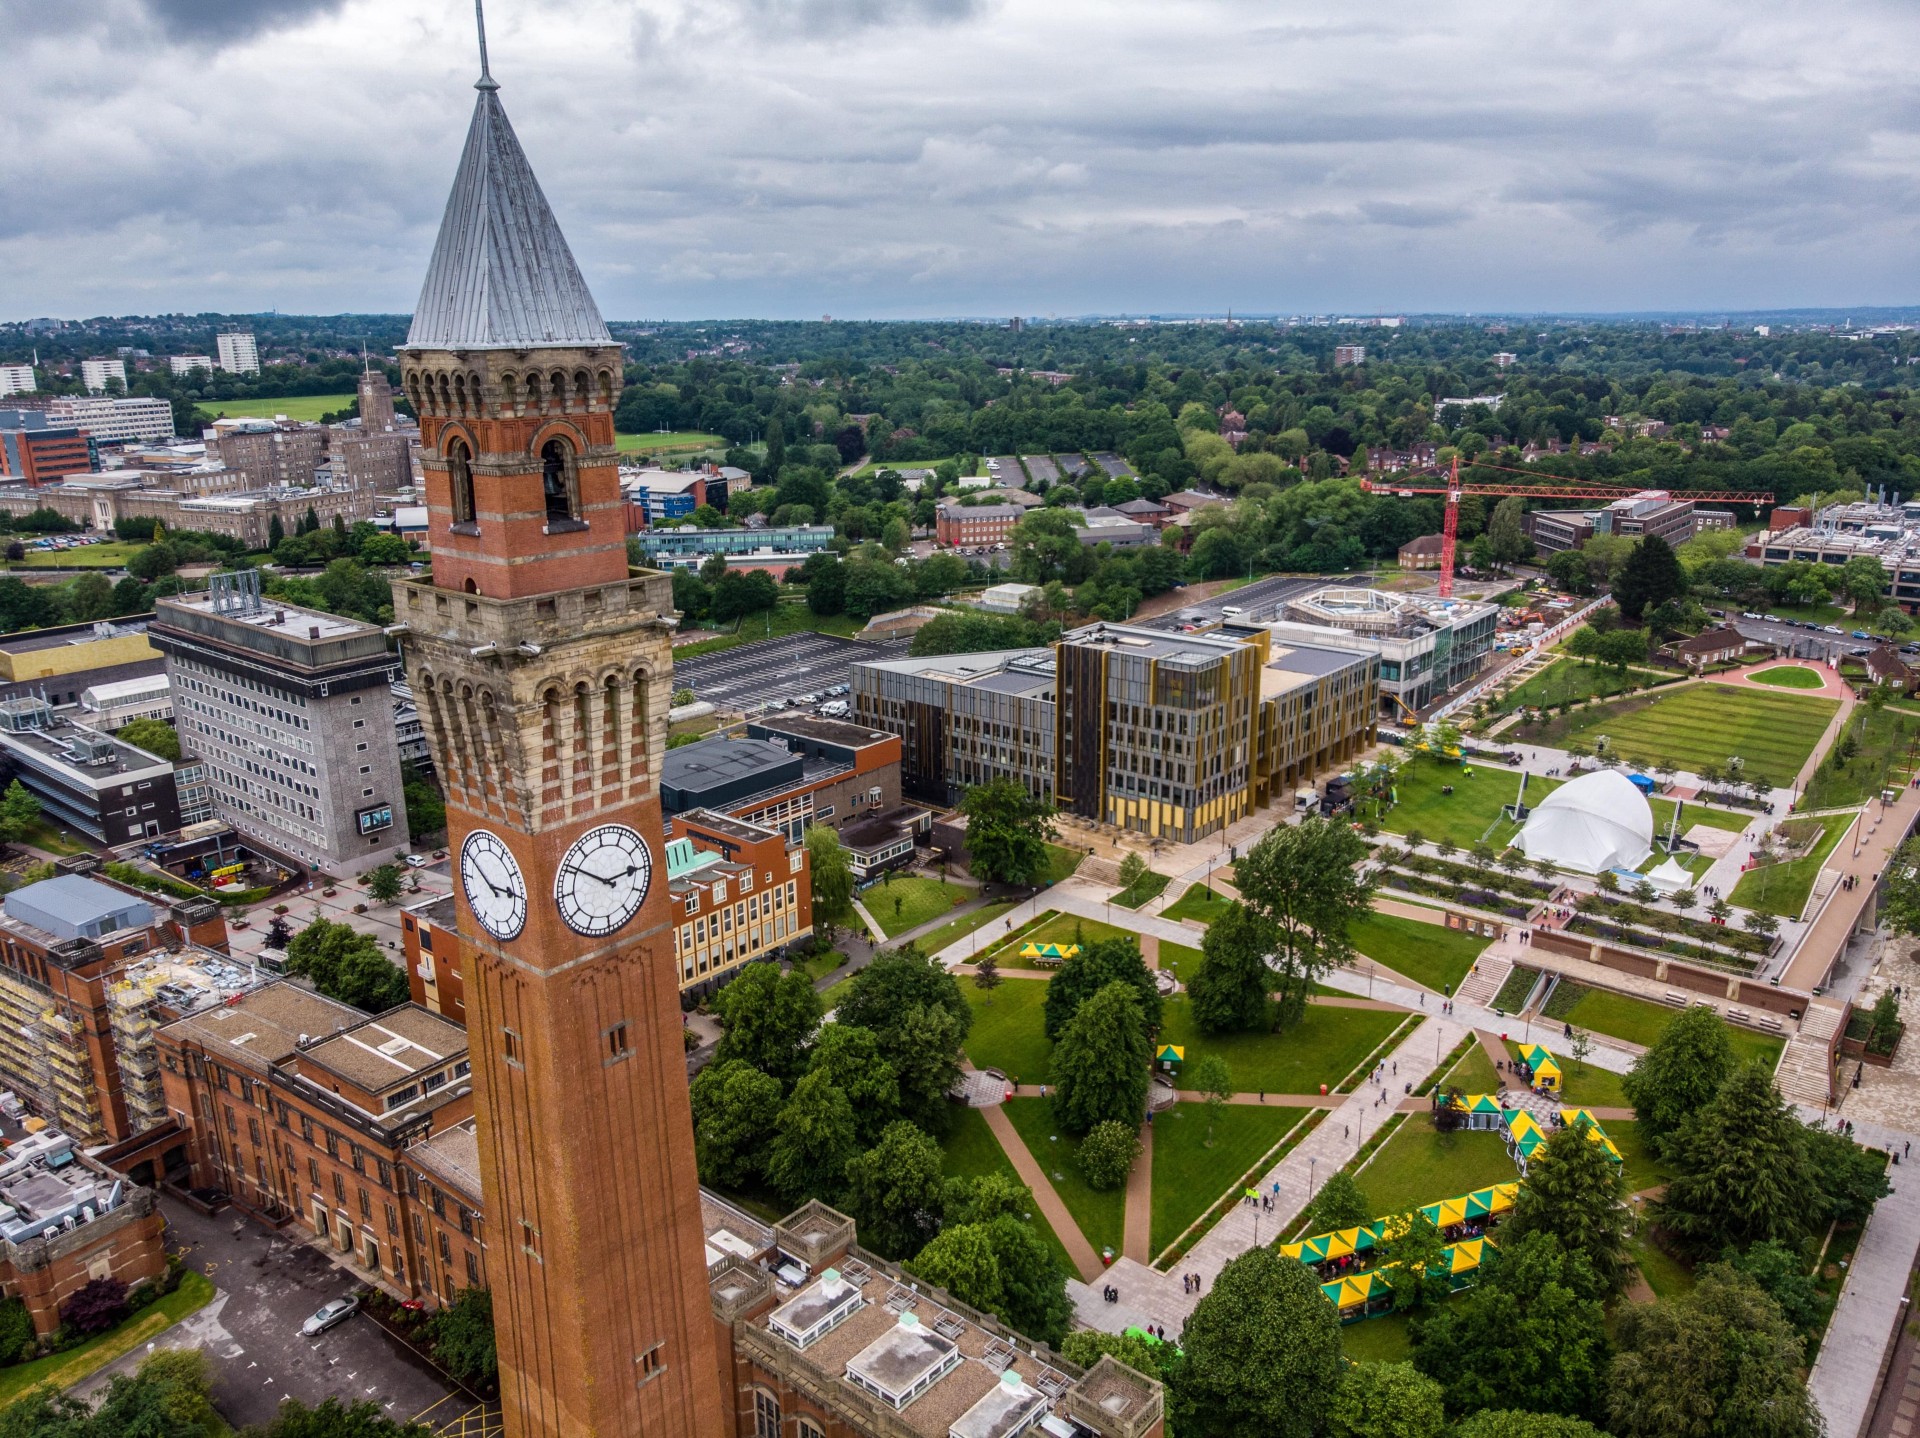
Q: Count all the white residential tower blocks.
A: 4